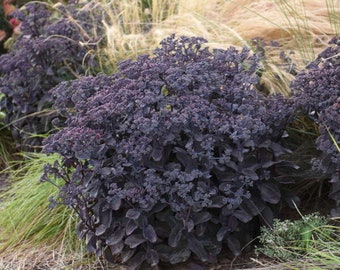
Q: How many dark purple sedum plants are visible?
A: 3